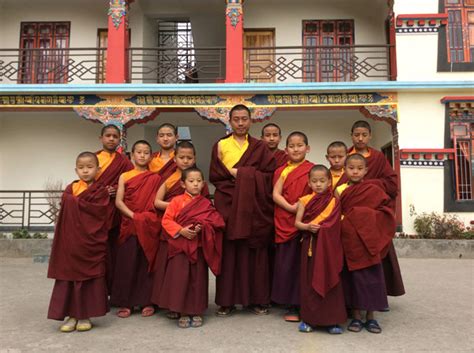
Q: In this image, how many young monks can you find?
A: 12